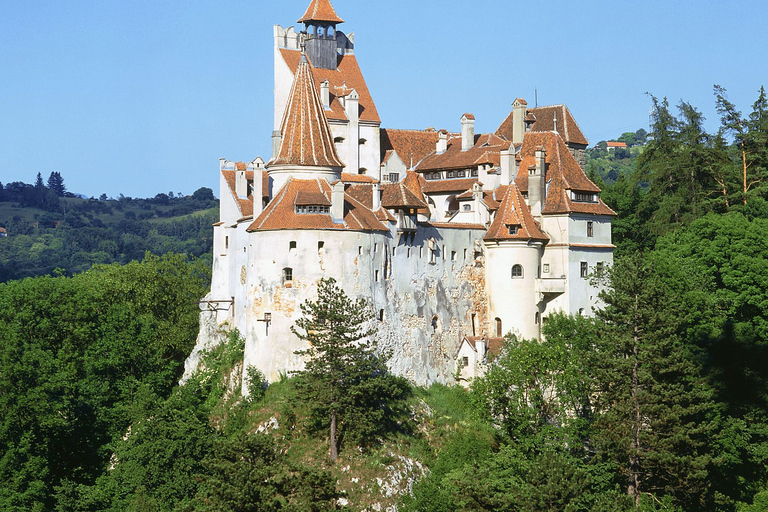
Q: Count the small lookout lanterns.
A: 1